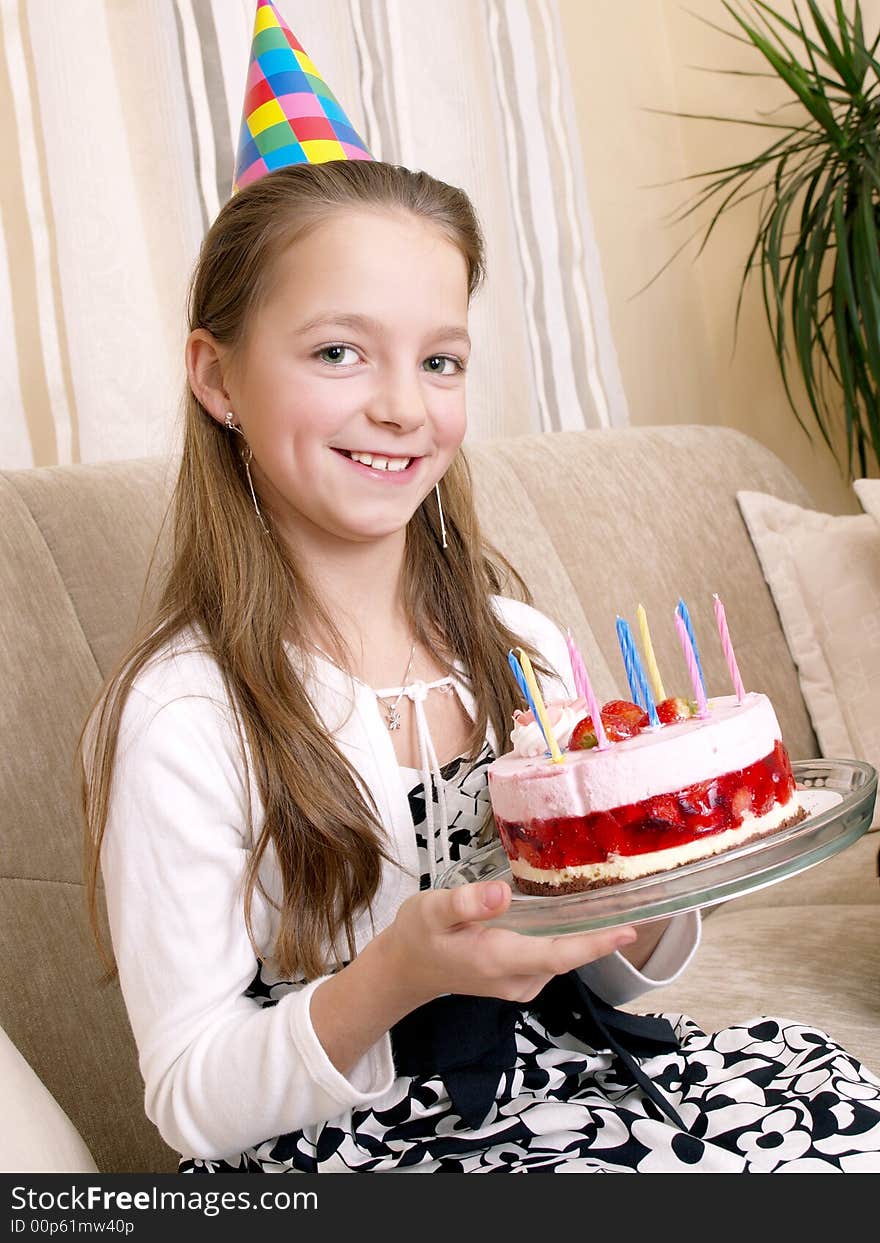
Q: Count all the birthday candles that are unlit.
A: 10